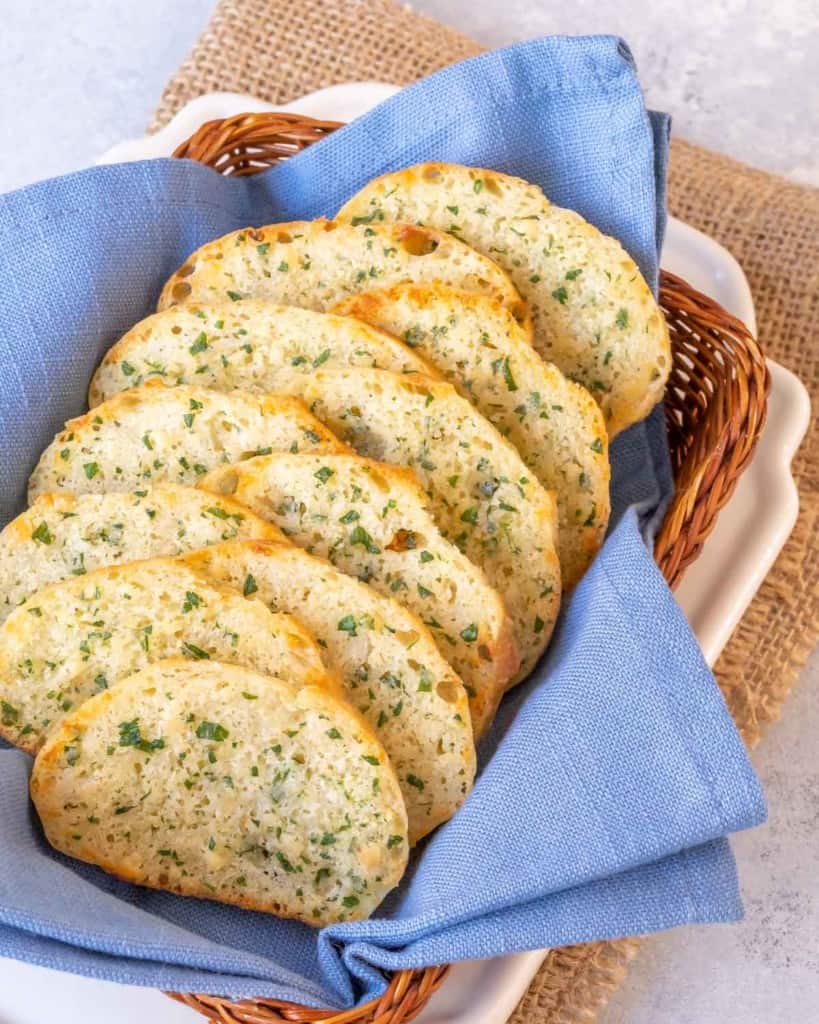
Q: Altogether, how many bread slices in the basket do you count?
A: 11